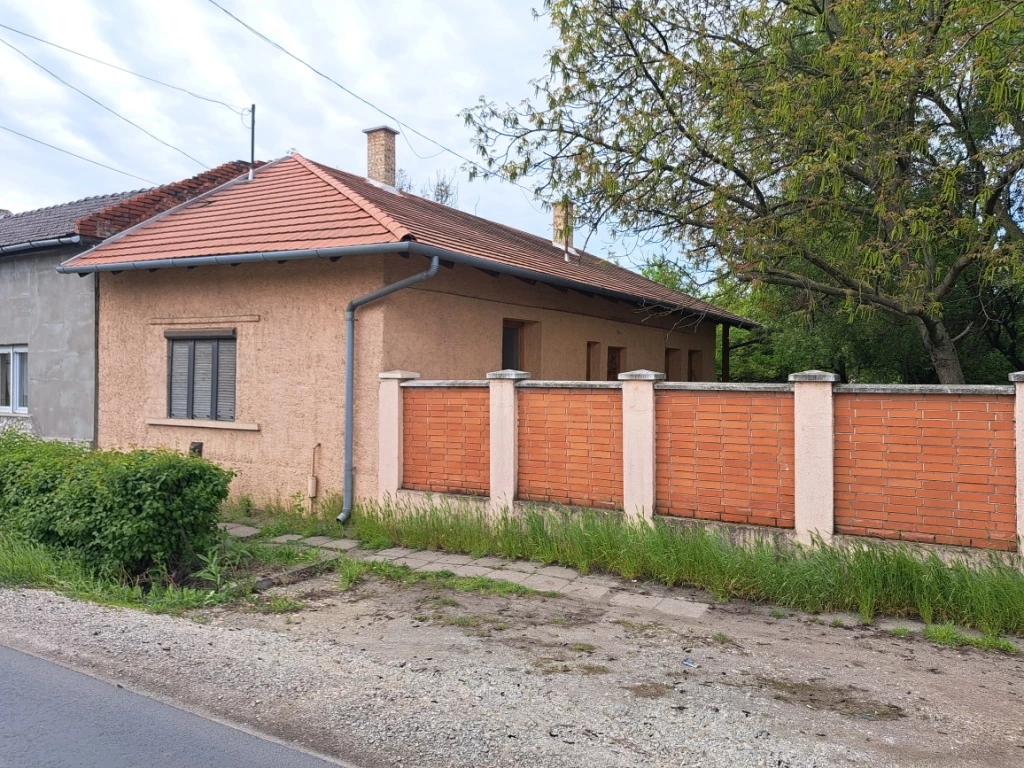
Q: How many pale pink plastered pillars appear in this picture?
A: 5